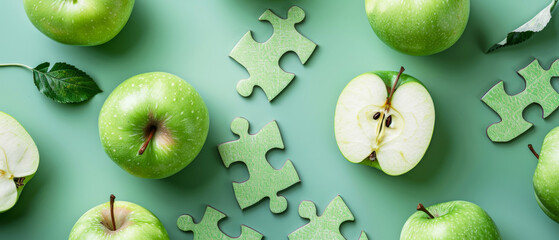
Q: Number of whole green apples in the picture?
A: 6